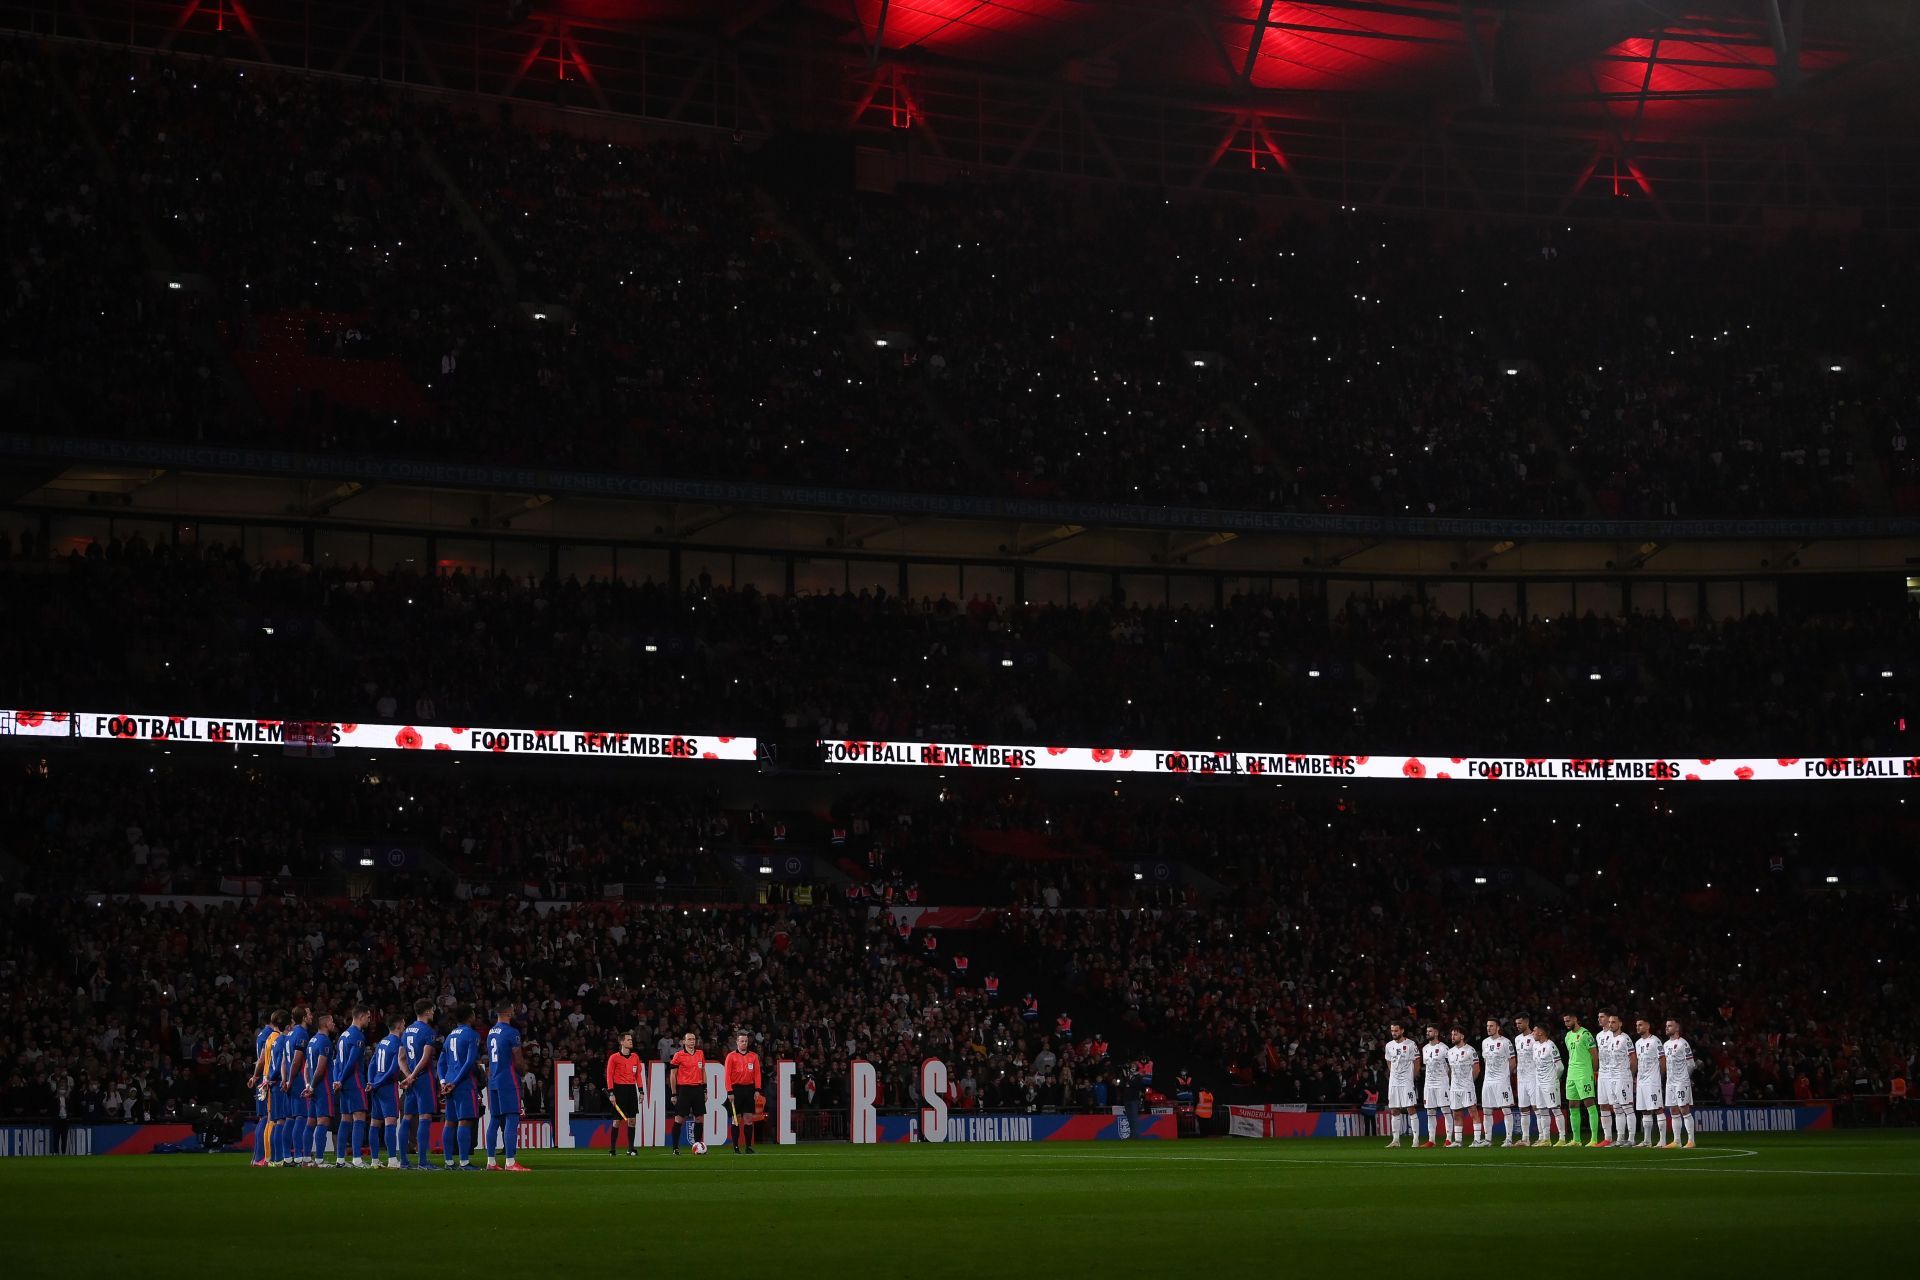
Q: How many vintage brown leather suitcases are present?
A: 0